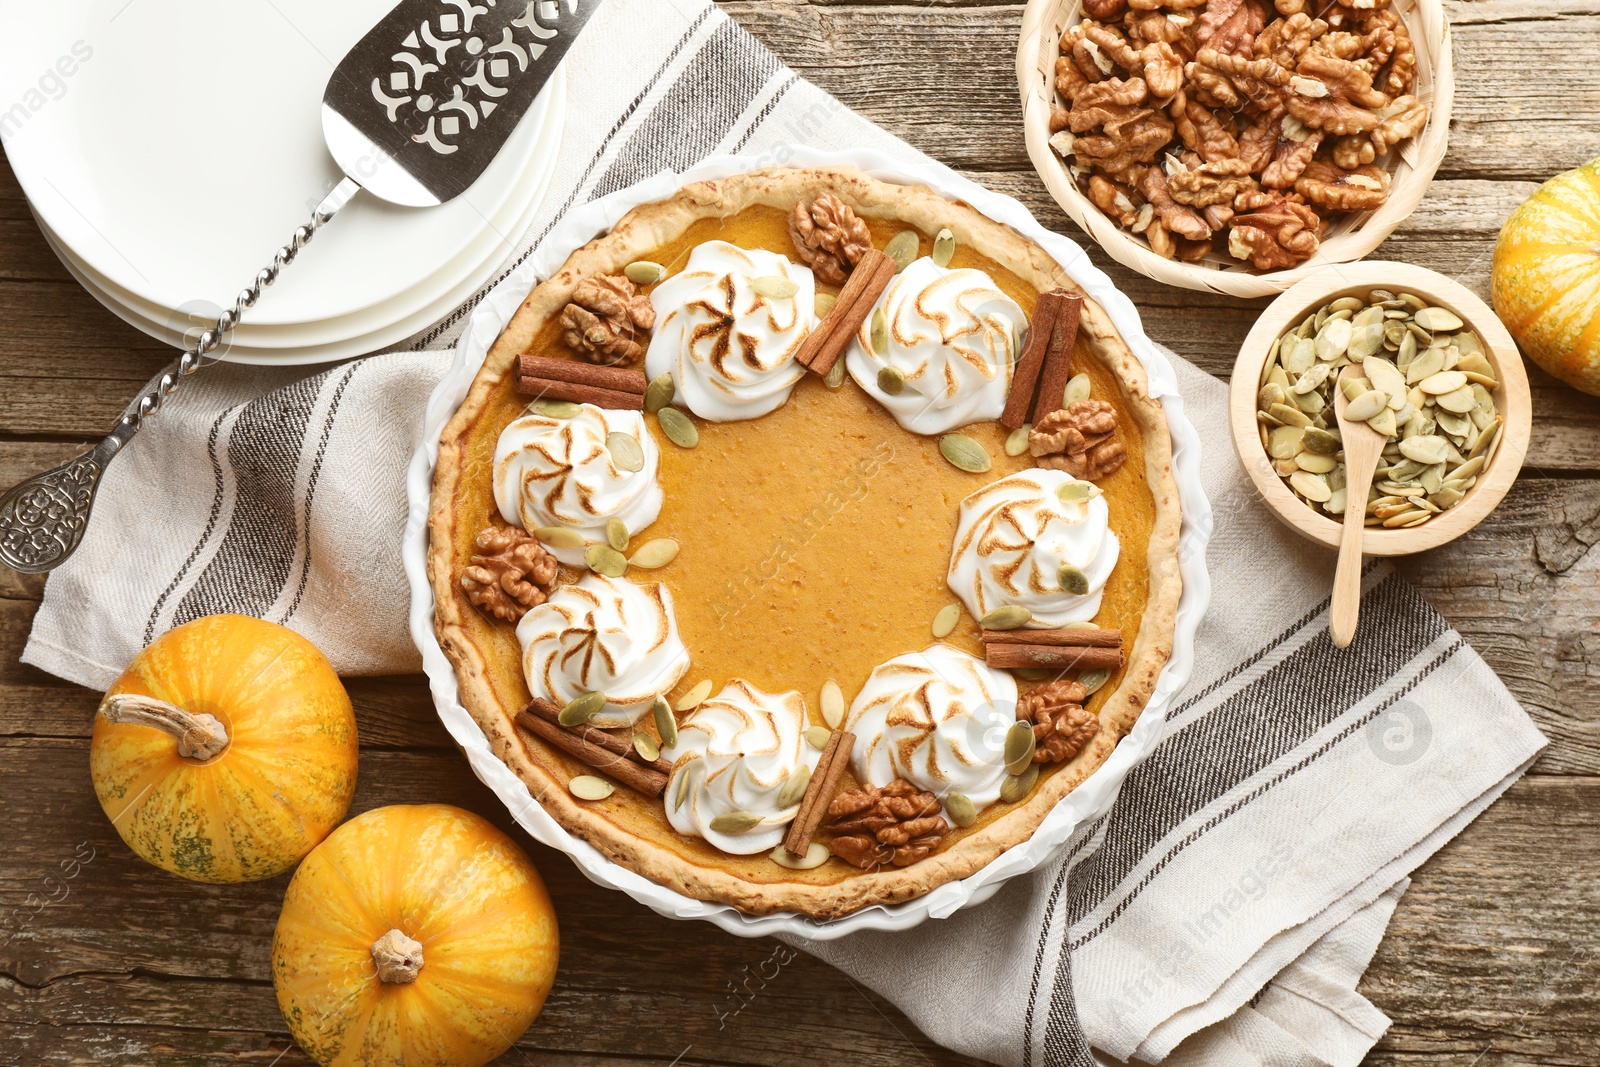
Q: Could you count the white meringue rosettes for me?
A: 7